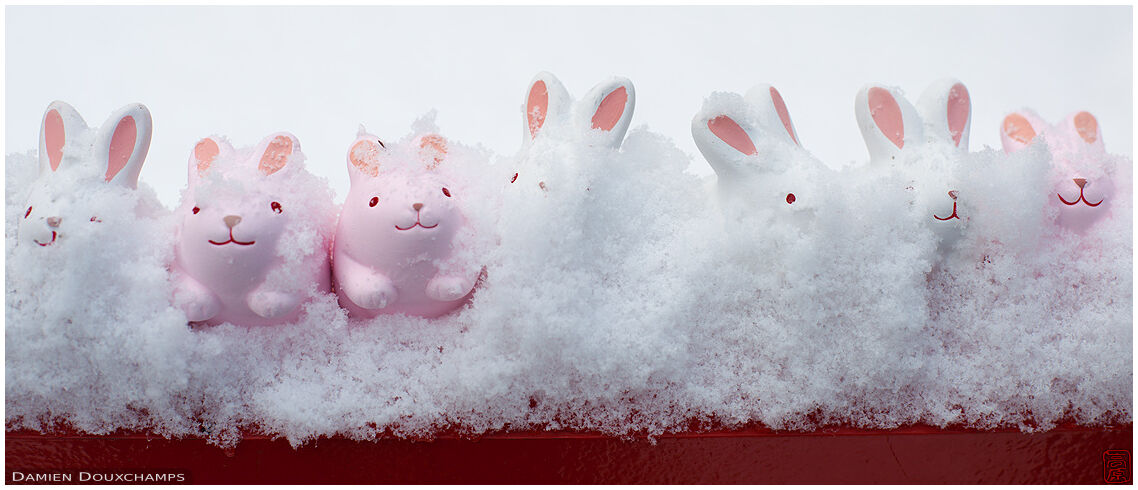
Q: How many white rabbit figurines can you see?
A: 4